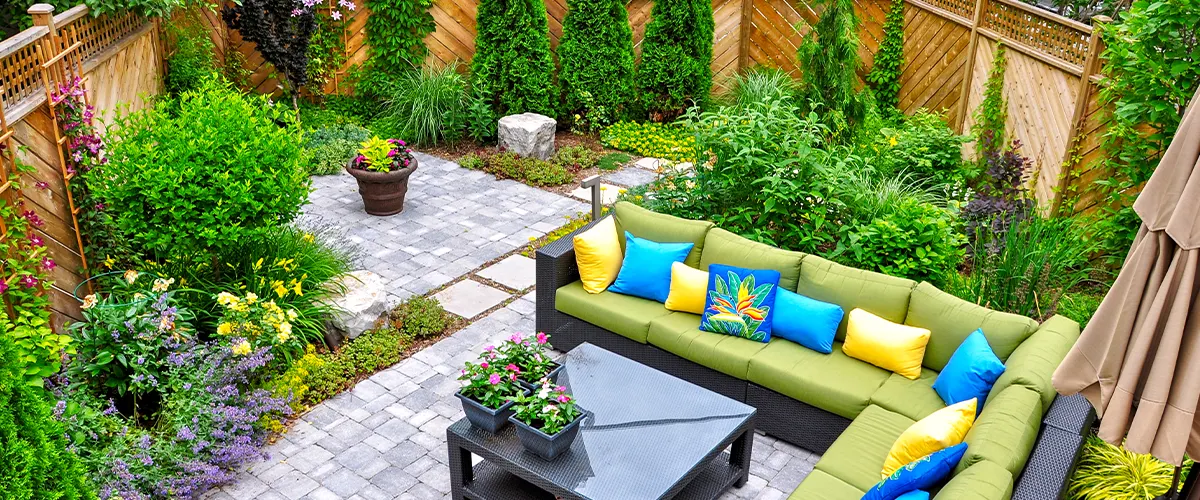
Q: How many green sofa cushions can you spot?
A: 13